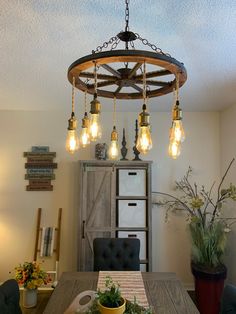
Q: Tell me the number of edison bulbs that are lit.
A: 7